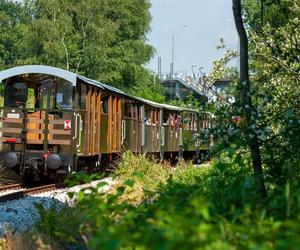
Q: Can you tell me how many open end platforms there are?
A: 1